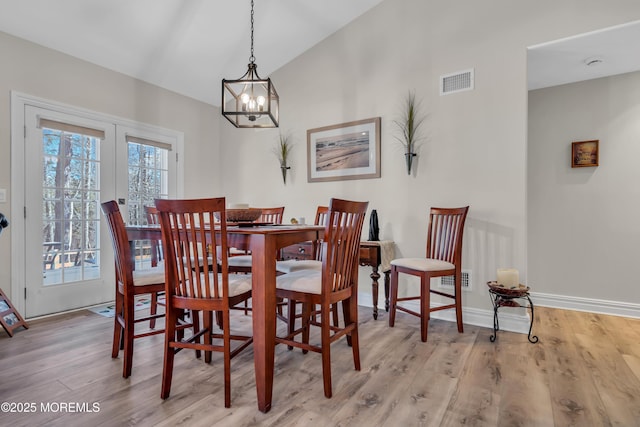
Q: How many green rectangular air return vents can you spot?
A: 0